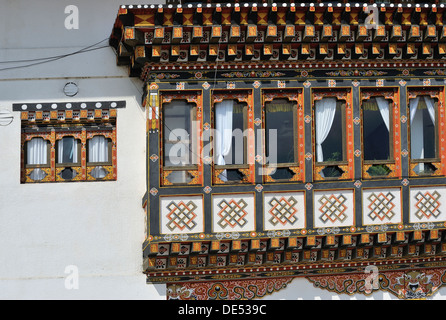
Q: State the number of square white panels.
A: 6